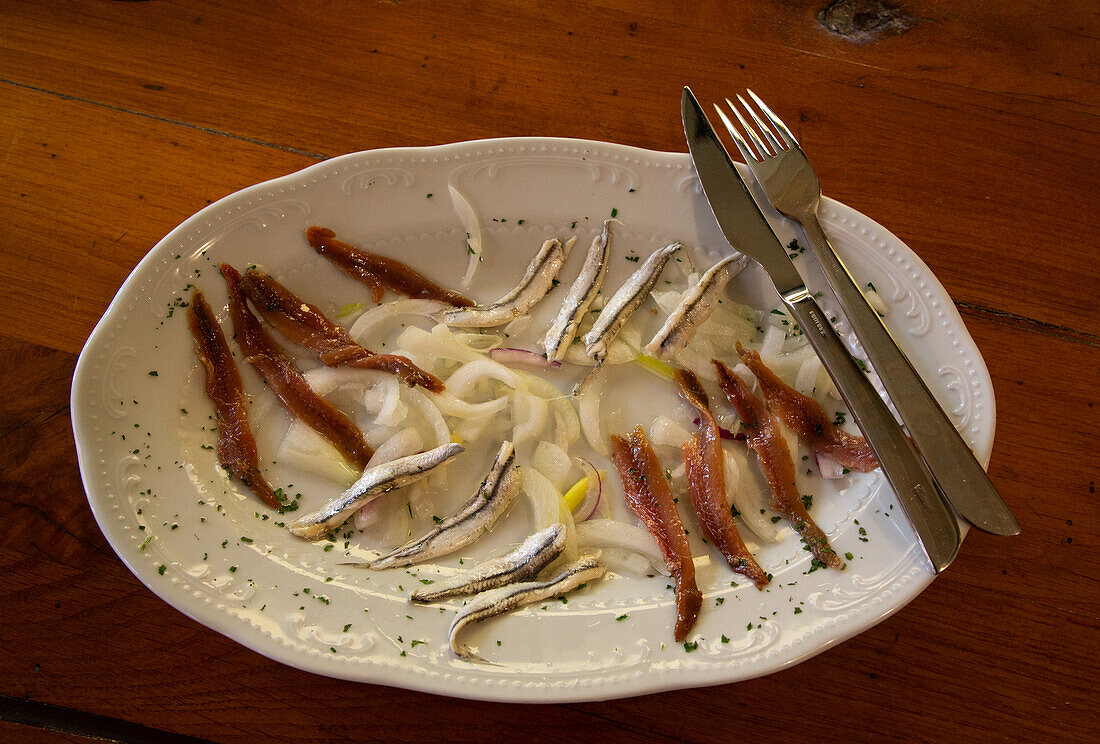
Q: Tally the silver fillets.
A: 8